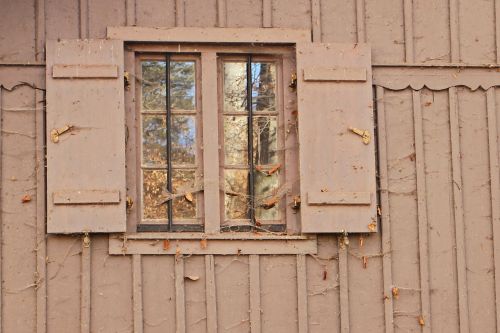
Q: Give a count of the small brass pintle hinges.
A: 4